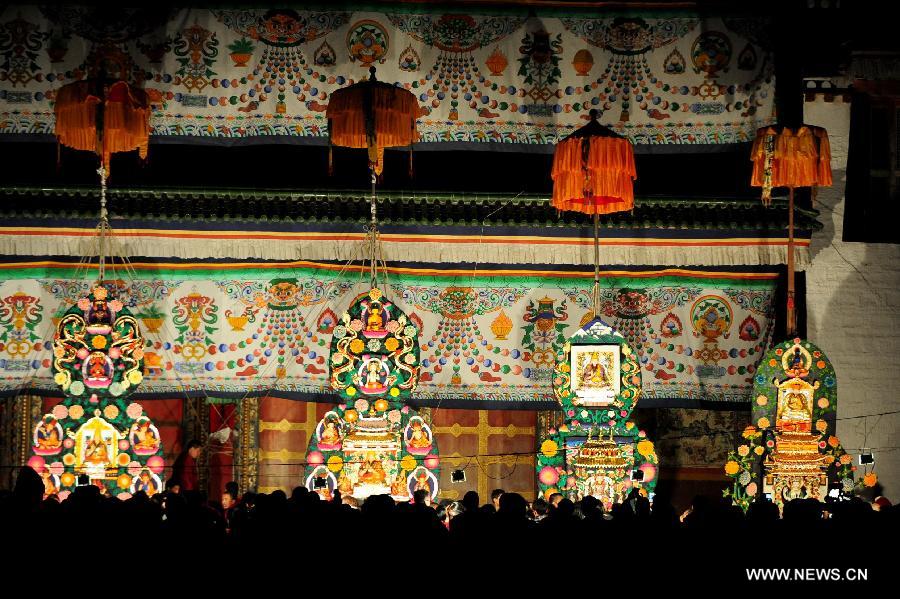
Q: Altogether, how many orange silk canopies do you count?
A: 4